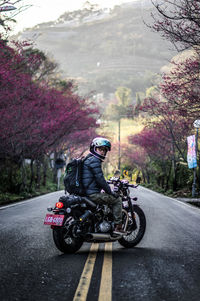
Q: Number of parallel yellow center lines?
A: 2